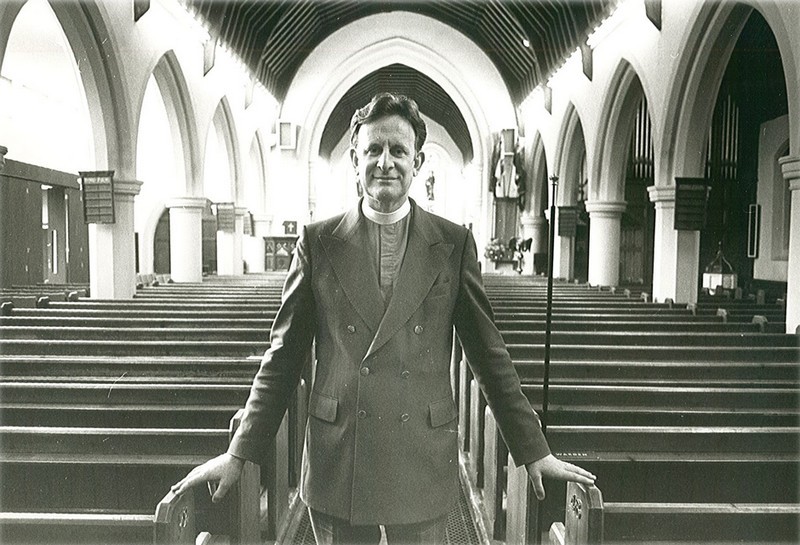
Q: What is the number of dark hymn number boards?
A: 4